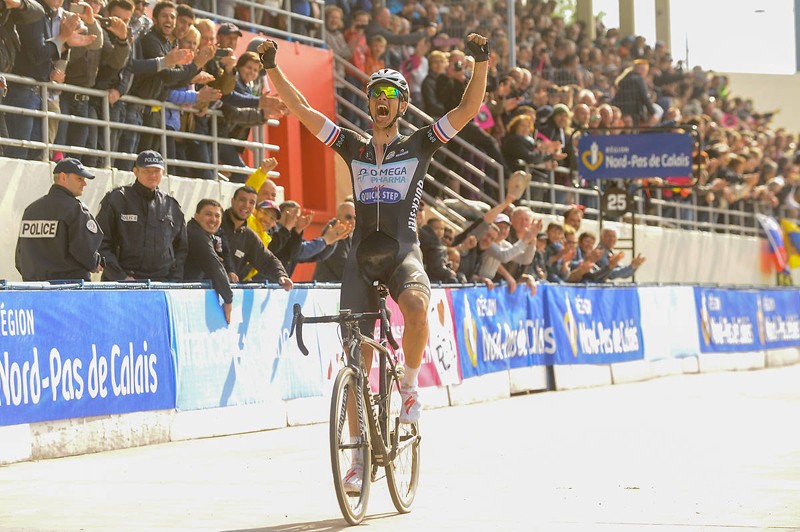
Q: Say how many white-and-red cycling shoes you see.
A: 2